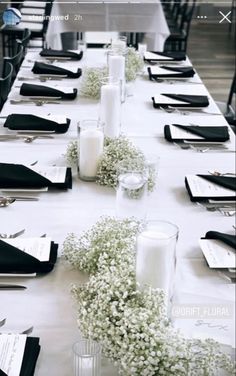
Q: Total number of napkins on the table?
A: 13